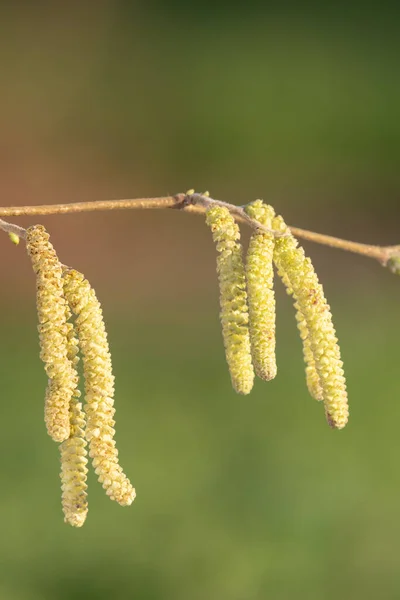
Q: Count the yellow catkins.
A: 7